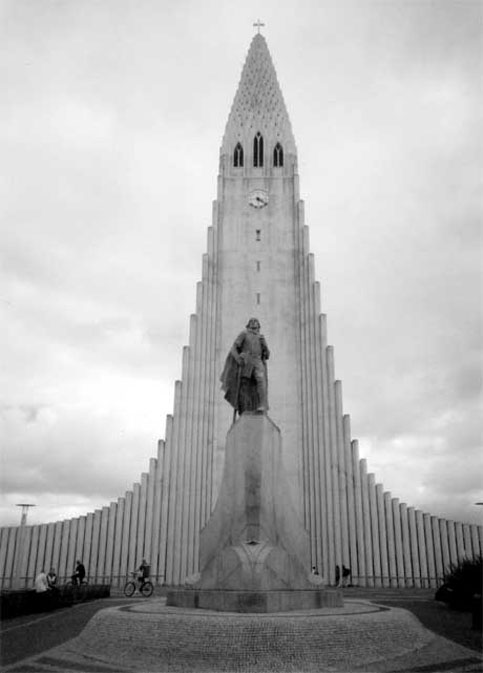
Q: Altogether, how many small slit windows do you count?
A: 3